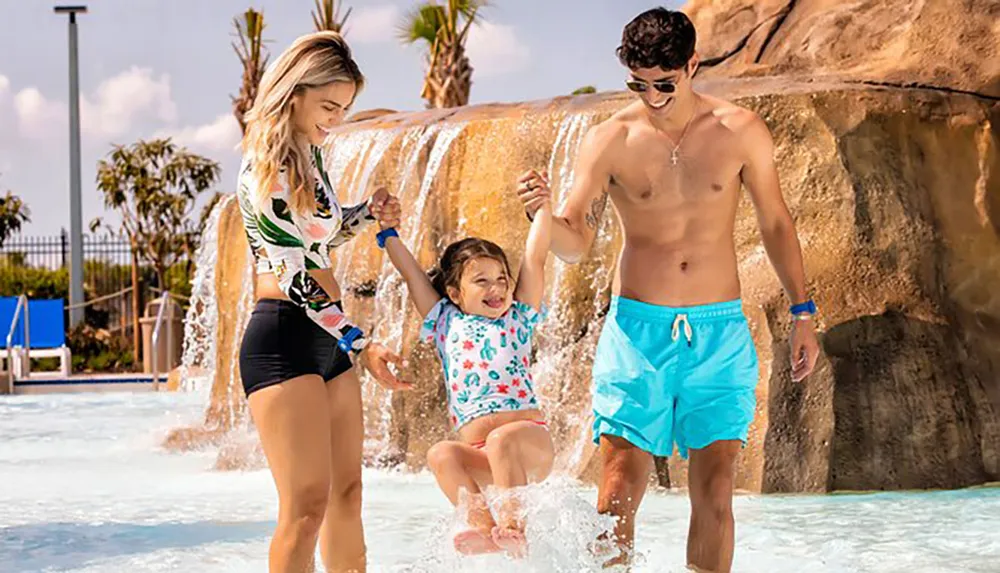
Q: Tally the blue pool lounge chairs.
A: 2